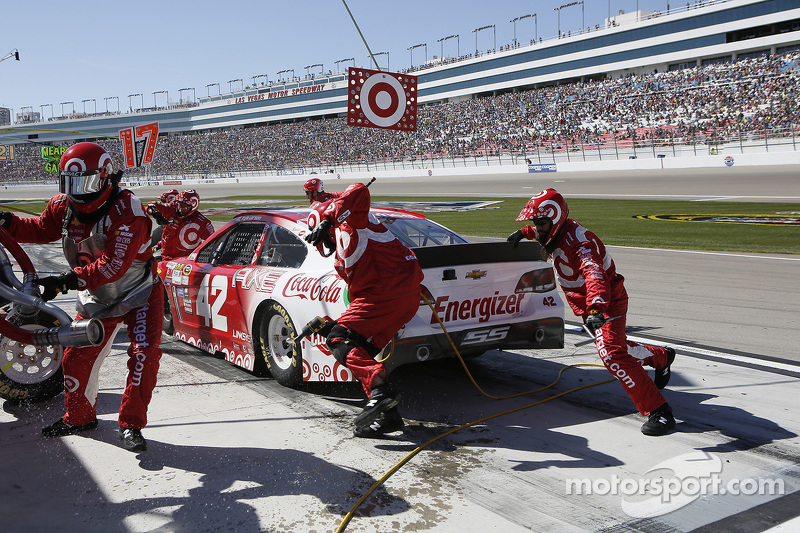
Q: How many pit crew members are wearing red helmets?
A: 6